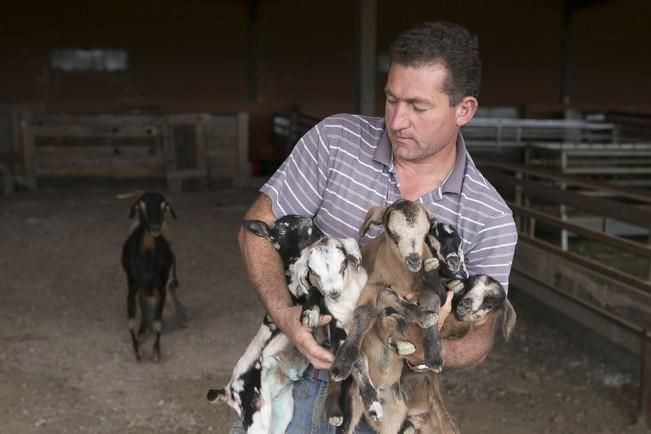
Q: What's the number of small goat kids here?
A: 5